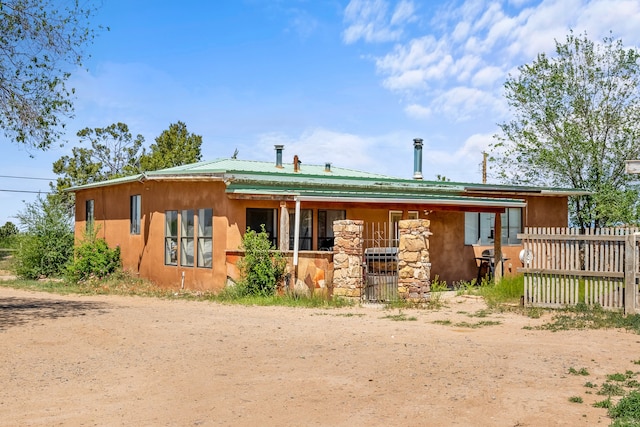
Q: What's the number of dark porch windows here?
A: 3